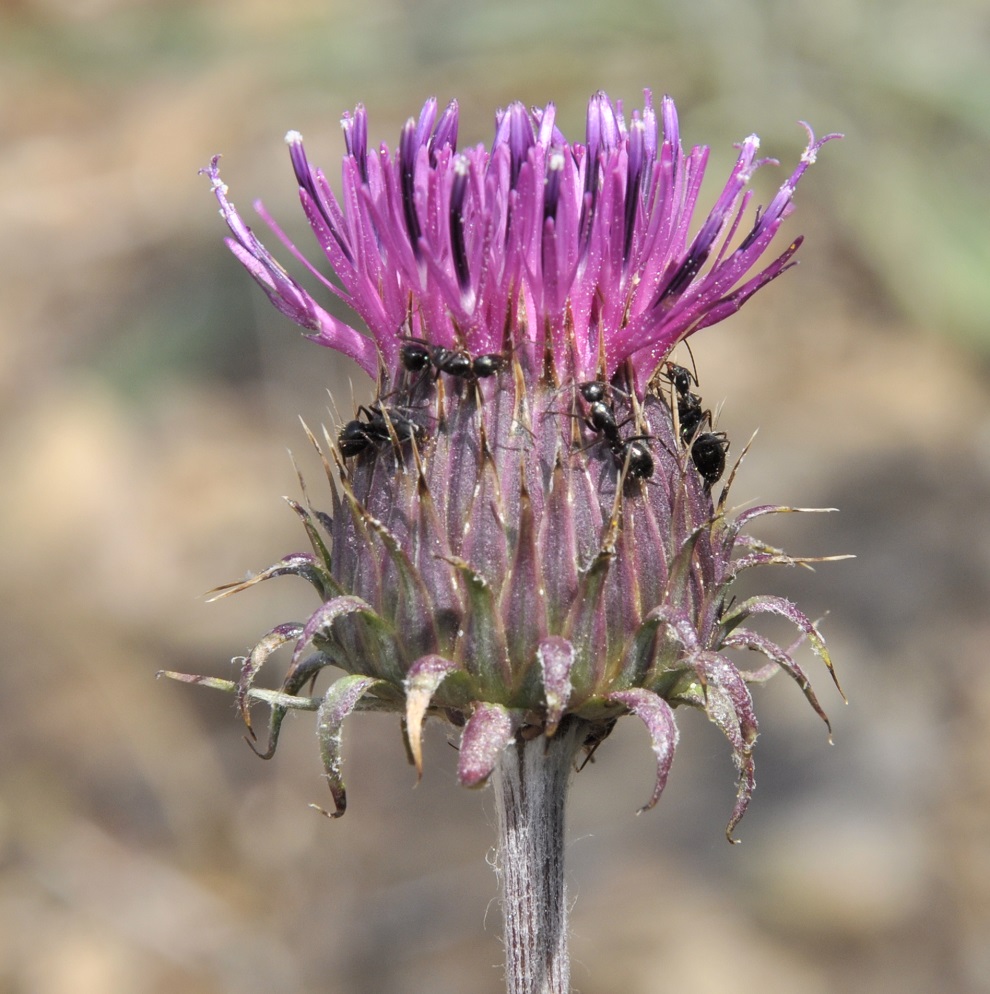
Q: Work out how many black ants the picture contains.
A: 4